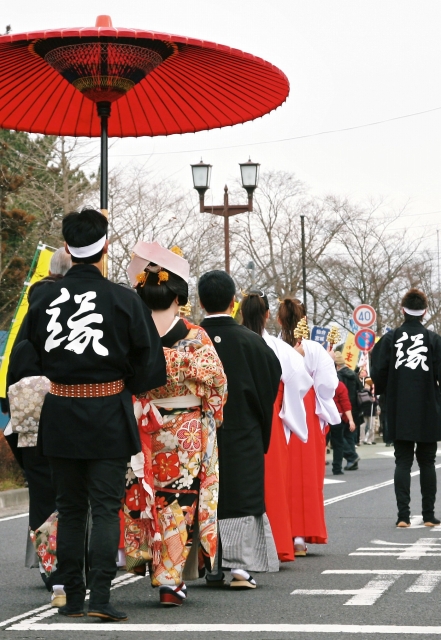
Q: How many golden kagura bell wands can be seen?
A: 2